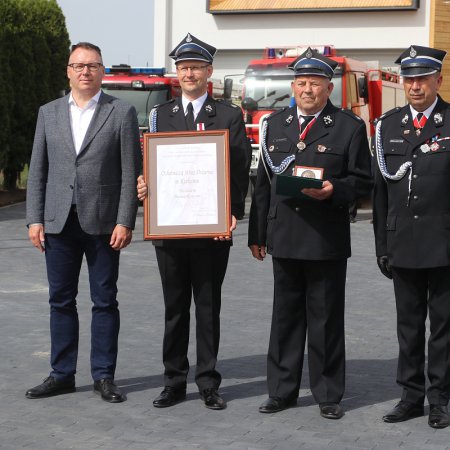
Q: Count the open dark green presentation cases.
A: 1